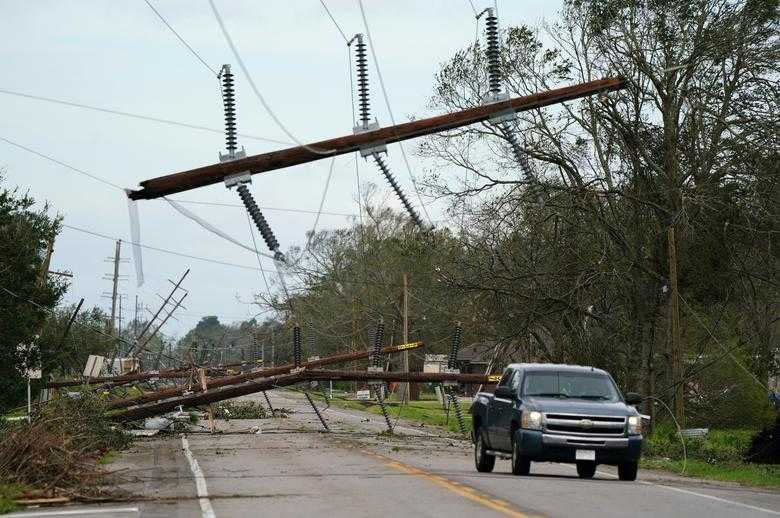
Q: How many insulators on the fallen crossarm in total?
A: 6